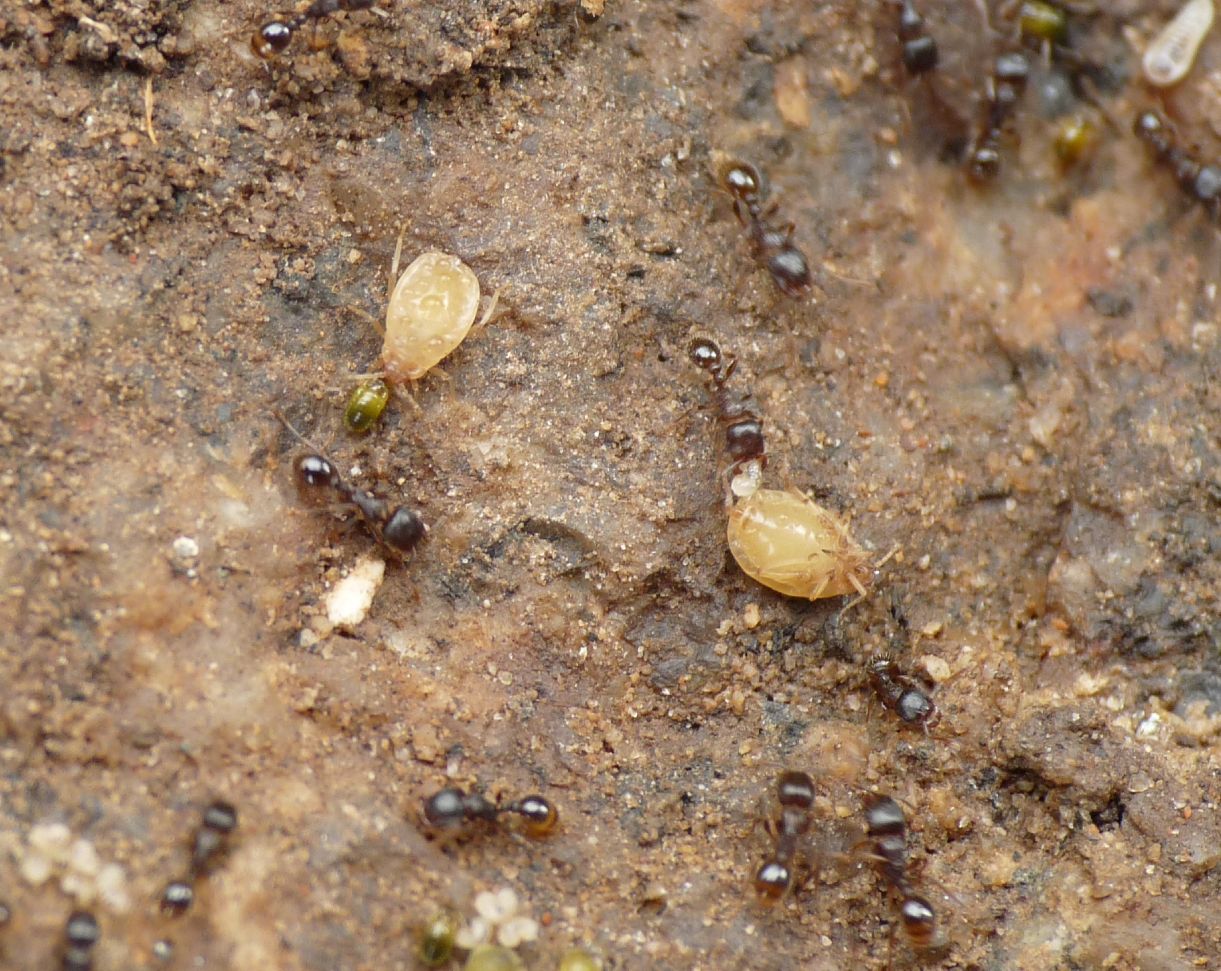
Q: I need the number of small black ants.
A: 13